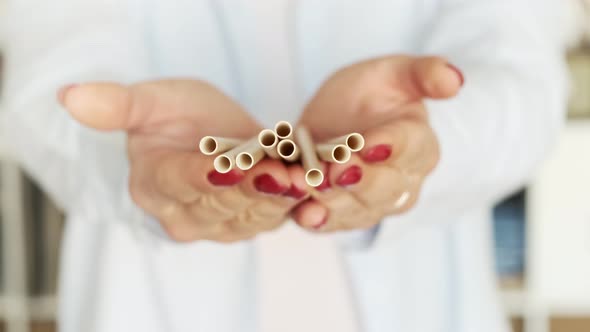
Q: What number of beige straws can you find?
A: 9